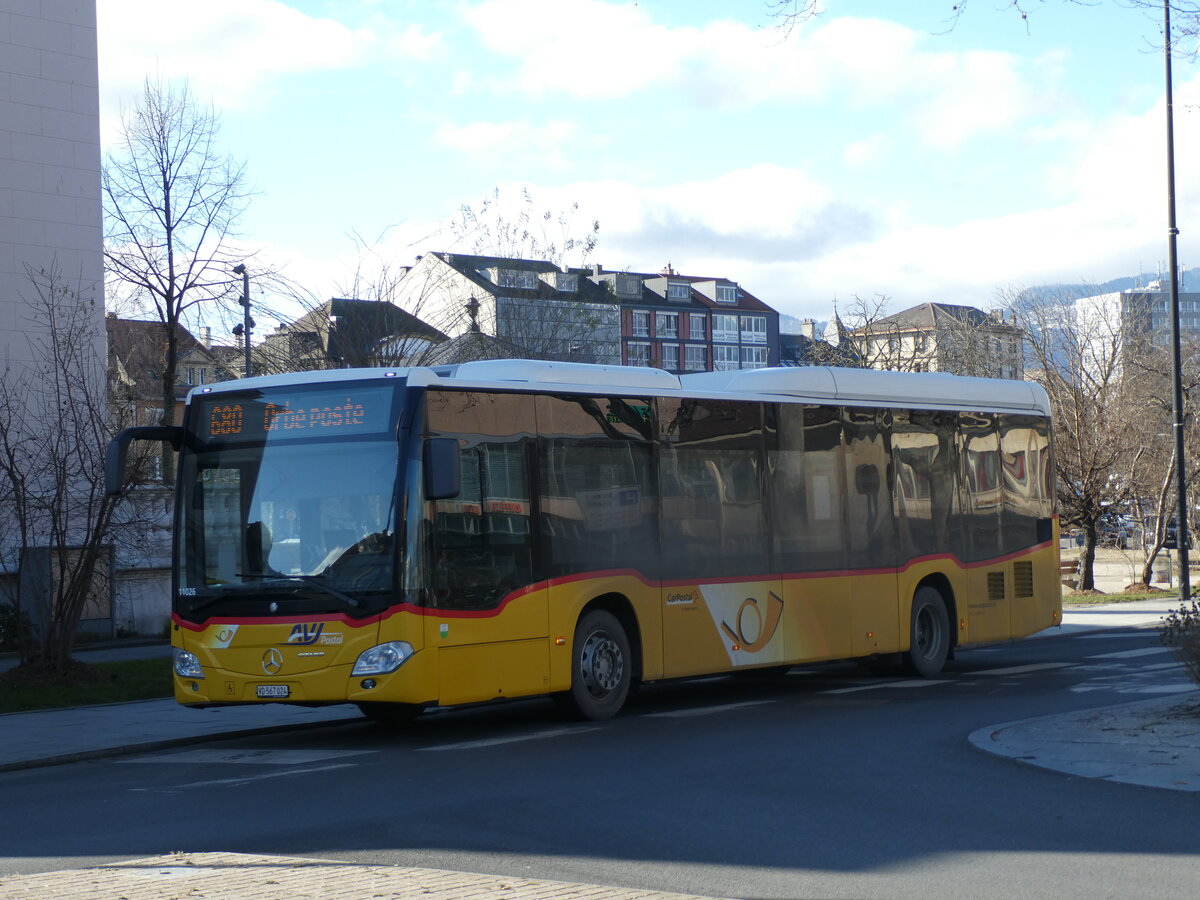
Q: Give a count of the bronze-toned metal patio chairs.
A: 0